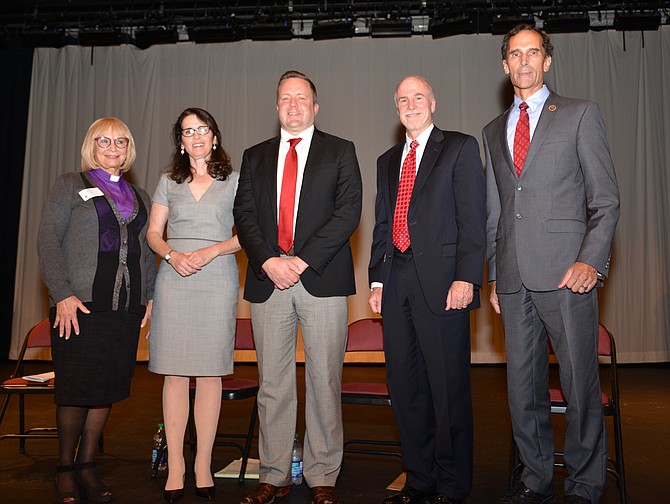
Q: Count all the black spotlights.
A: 11